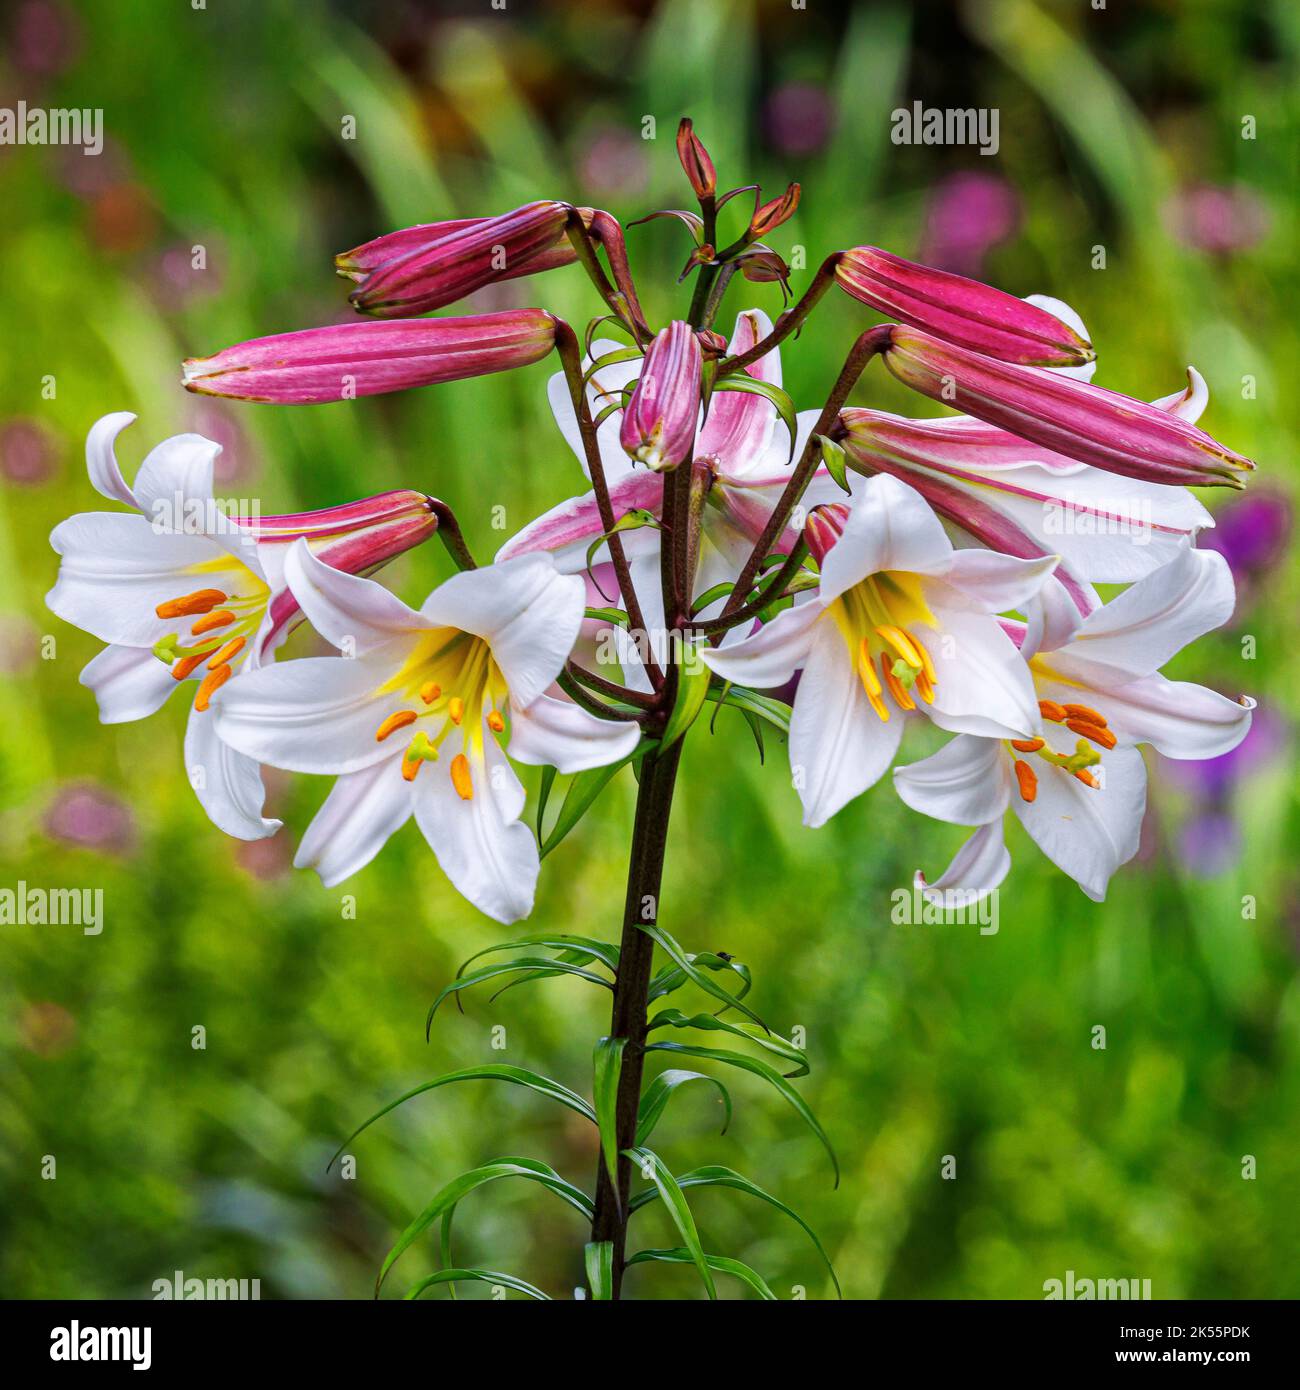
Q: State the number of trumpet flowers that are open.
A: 6